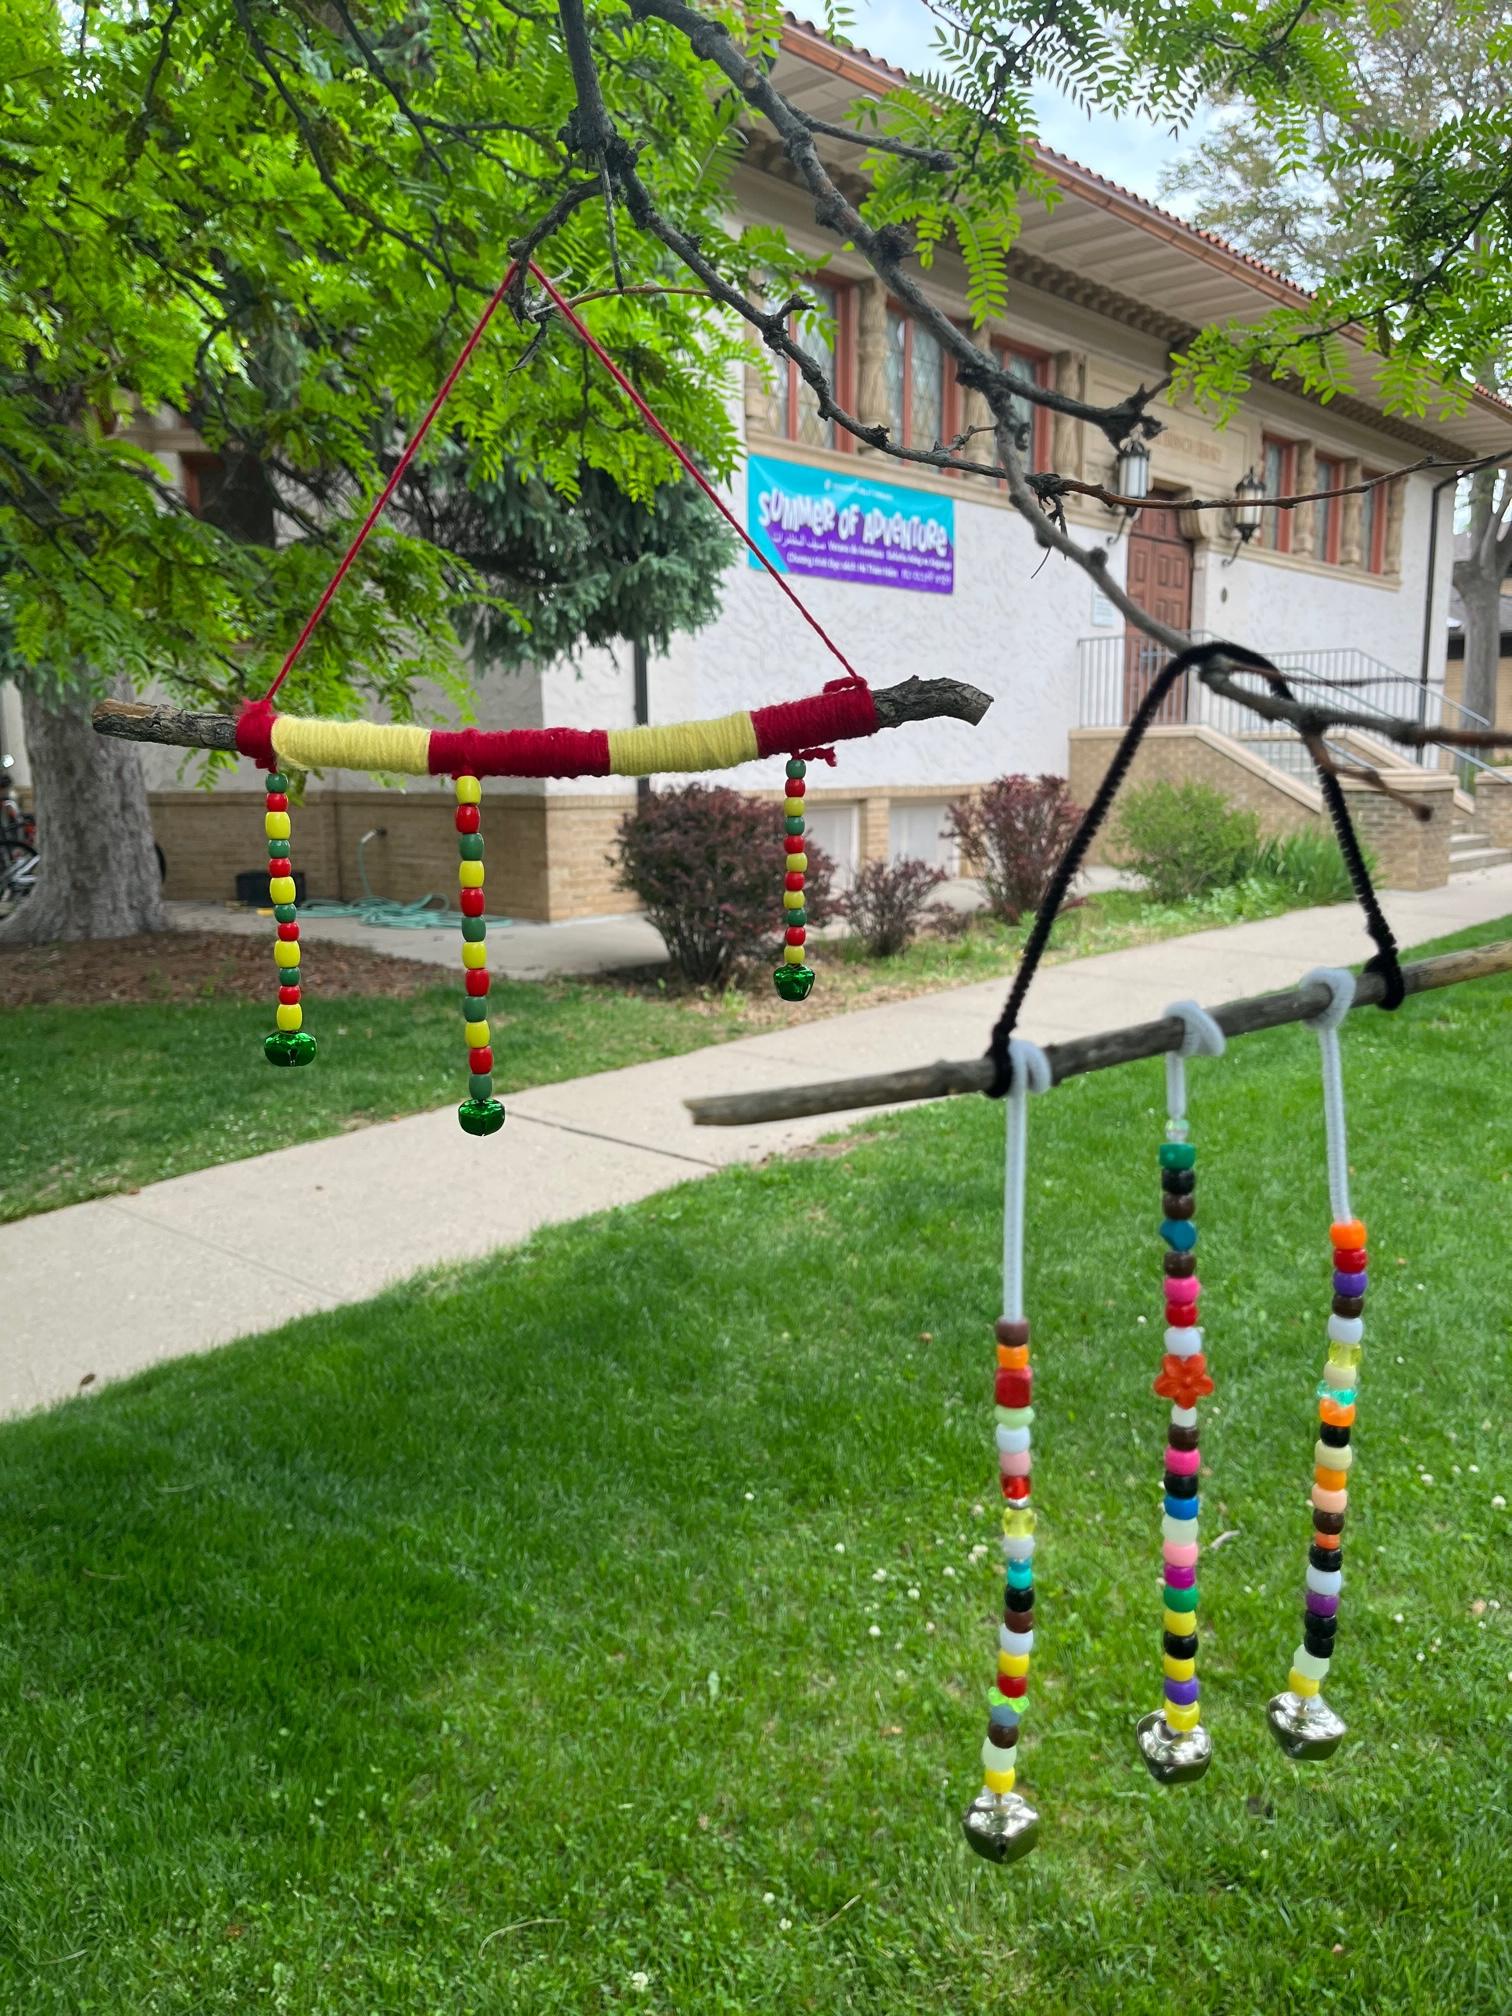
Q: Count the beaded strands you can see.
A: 6